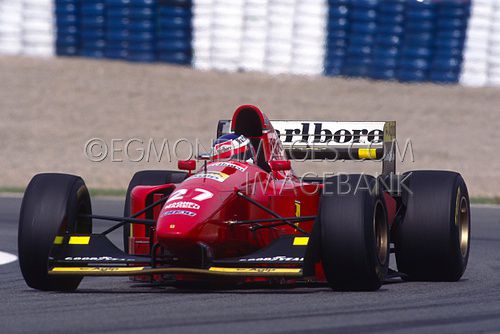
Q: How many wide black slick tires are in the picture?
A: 4